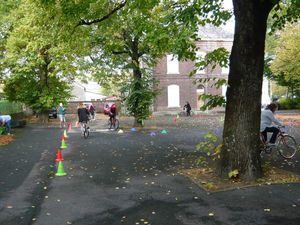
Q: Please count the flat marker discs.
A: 4